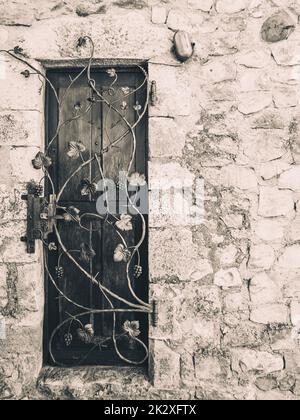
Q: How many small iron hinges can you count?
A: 2